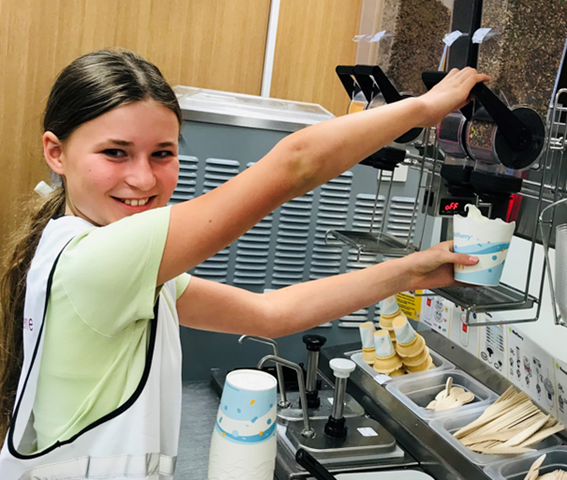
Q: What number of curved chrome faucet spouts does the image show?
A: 2